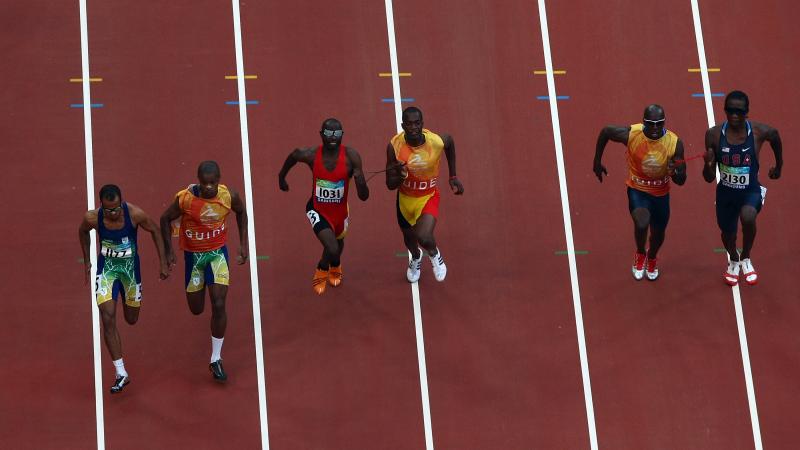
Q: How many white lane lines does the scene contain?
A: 5